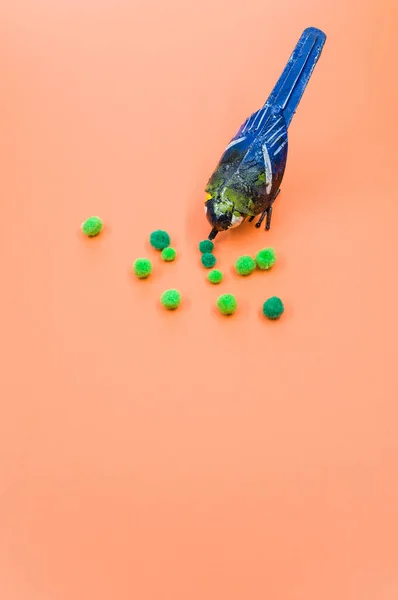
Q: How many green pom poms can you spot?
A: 12